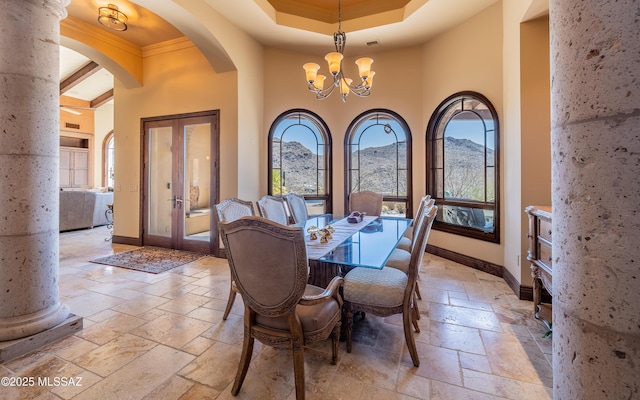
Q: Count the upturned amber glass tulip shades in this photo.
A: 6